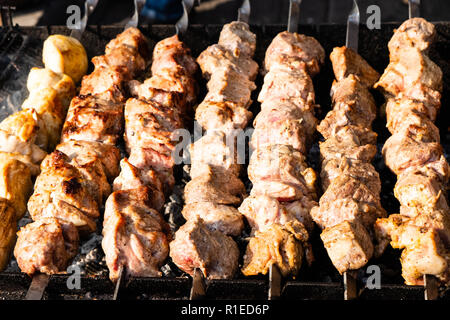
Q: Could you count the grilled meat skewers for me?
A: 7